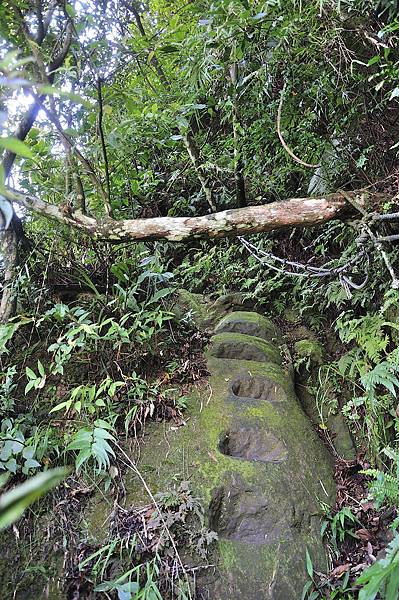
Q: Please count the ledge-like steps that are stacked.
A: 5